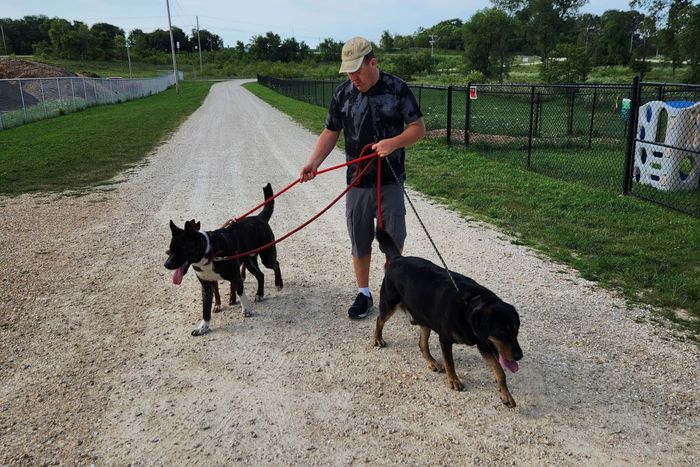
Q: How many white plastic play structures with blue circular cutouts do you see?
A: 1